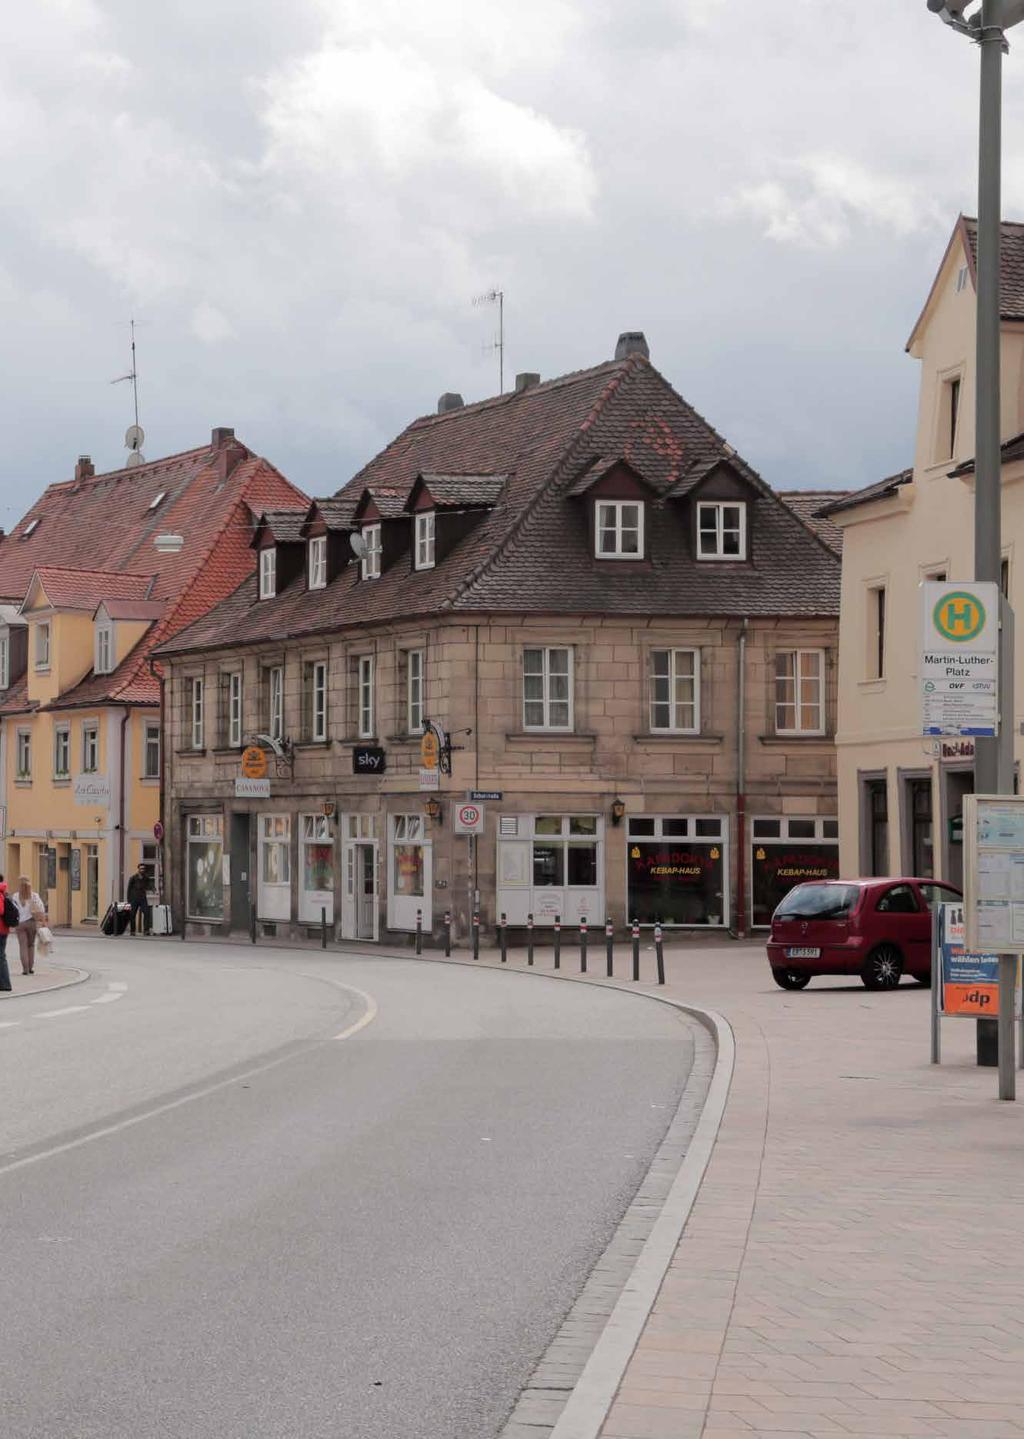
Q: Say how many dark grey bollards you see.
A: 13